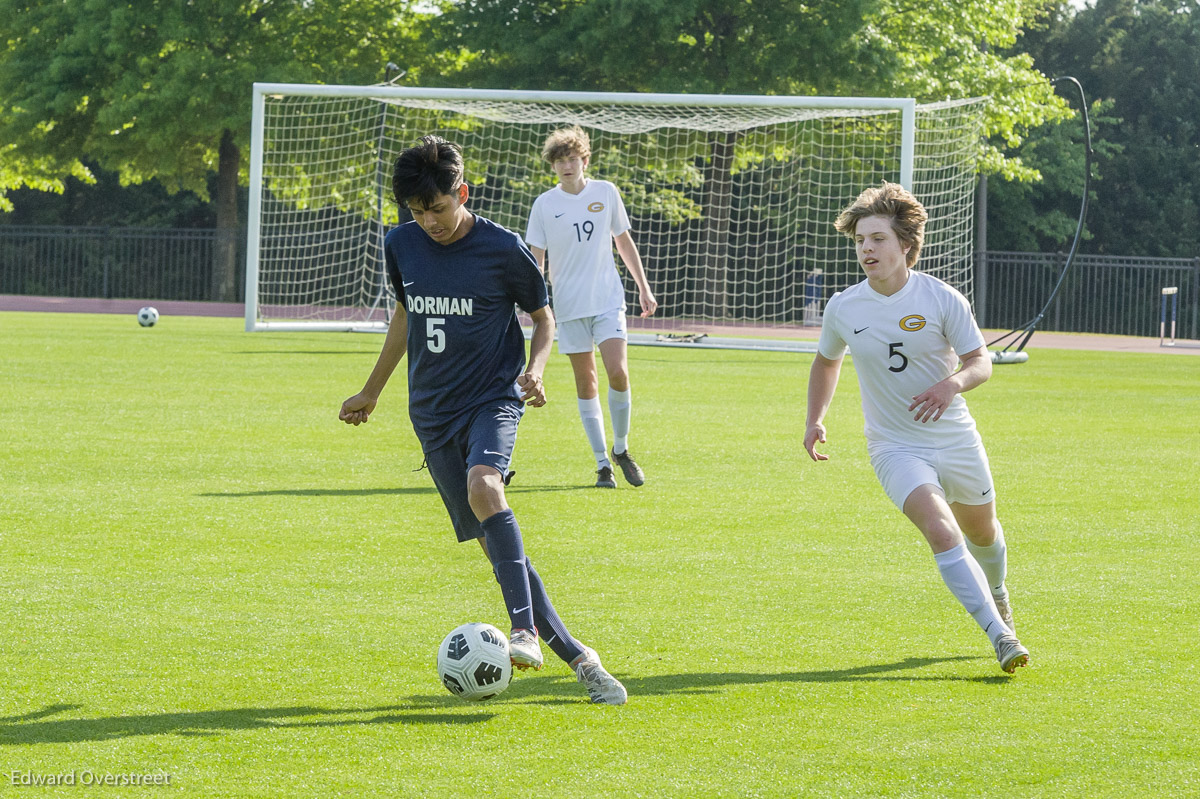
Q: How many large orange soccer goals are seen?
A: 0